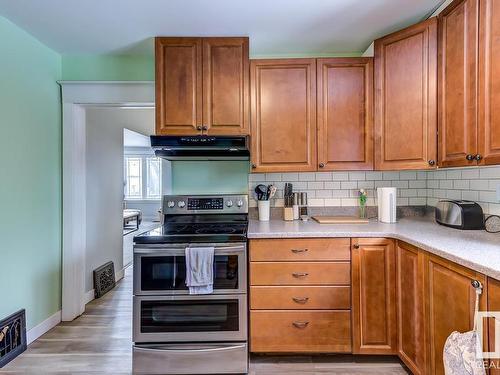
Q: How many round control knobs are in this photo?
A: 4